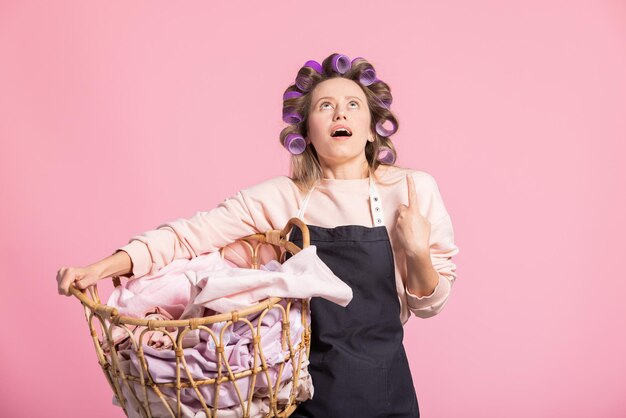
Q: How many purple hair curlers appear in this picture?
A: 8